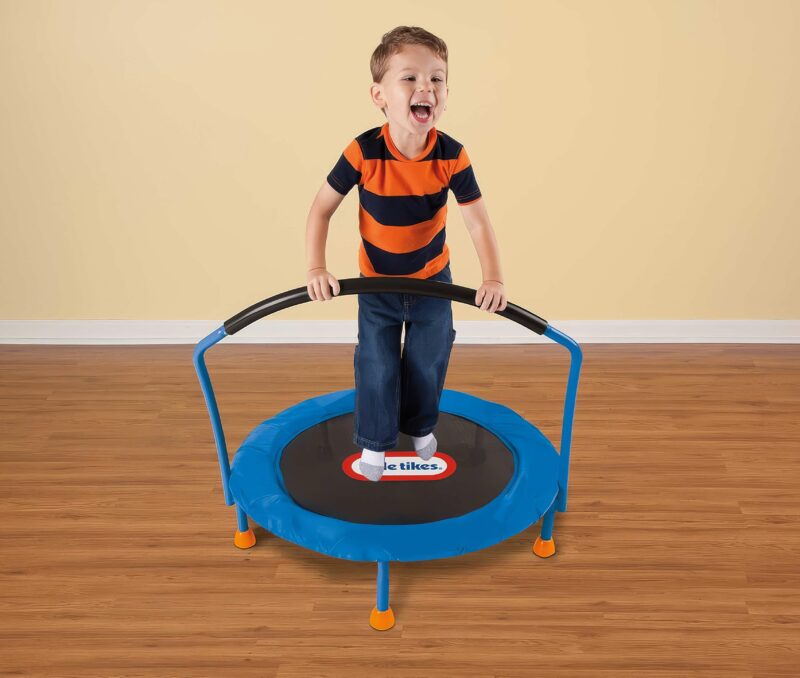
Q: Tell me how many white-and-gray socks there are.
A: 2